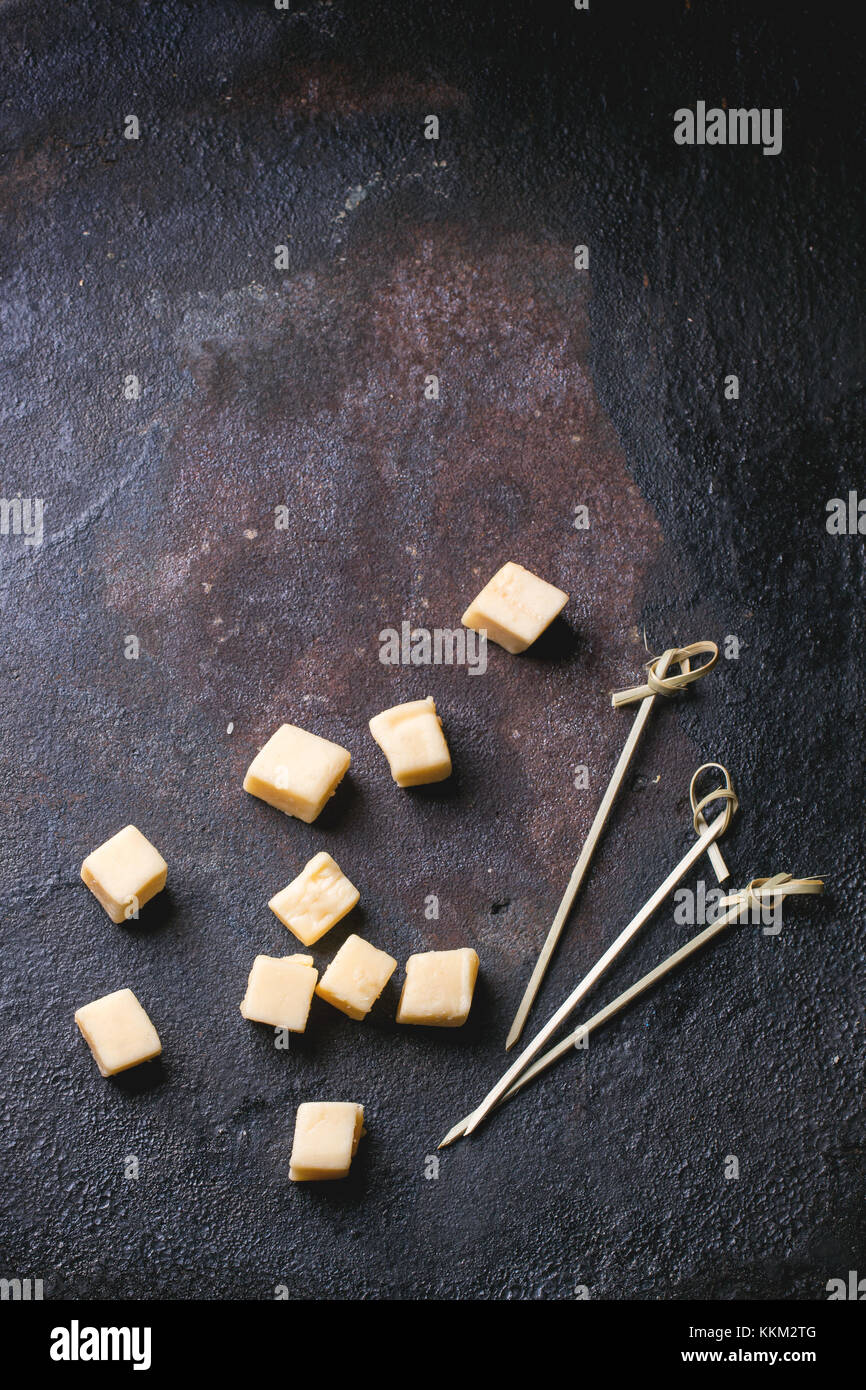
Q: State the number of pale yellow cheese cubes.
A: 10